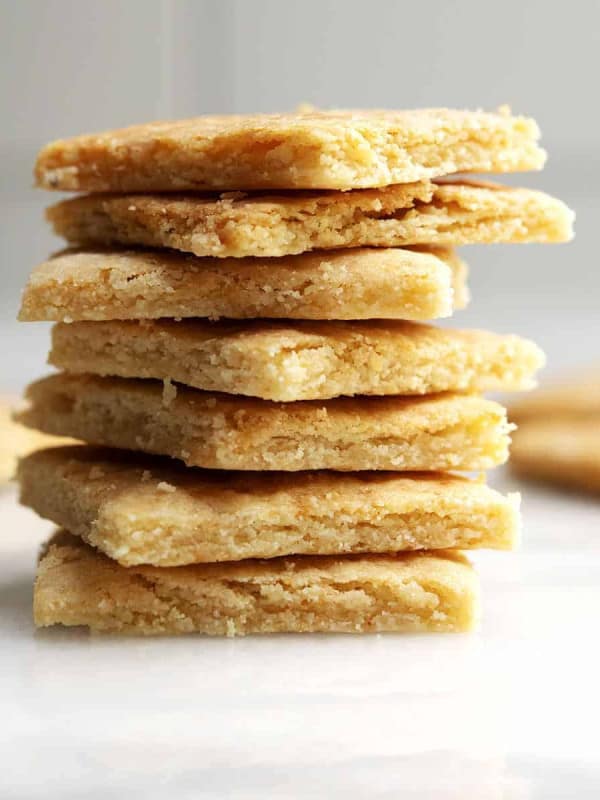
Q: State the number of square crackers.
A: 7